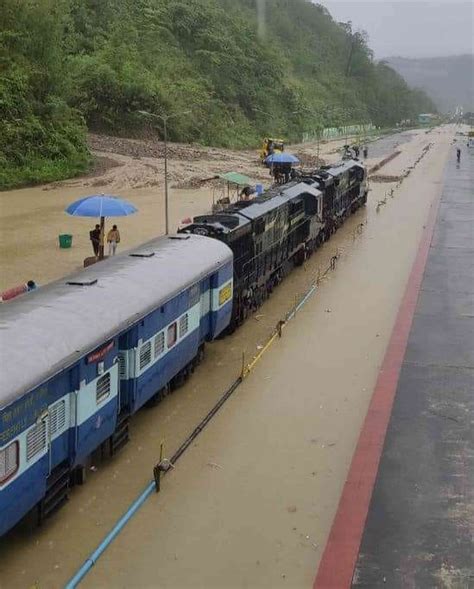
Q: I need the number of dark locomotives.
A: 2